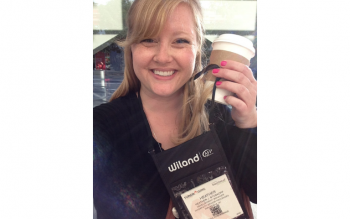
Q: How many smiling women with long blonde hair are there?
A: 1